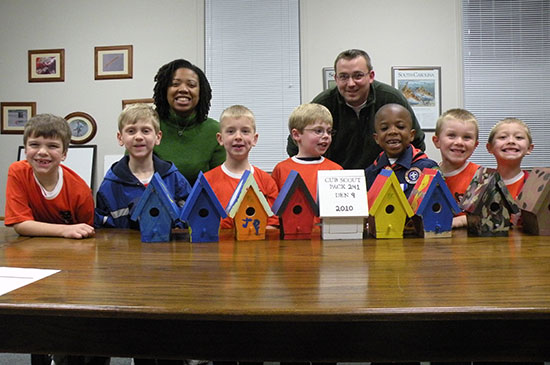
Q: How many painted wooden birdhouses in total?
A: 9